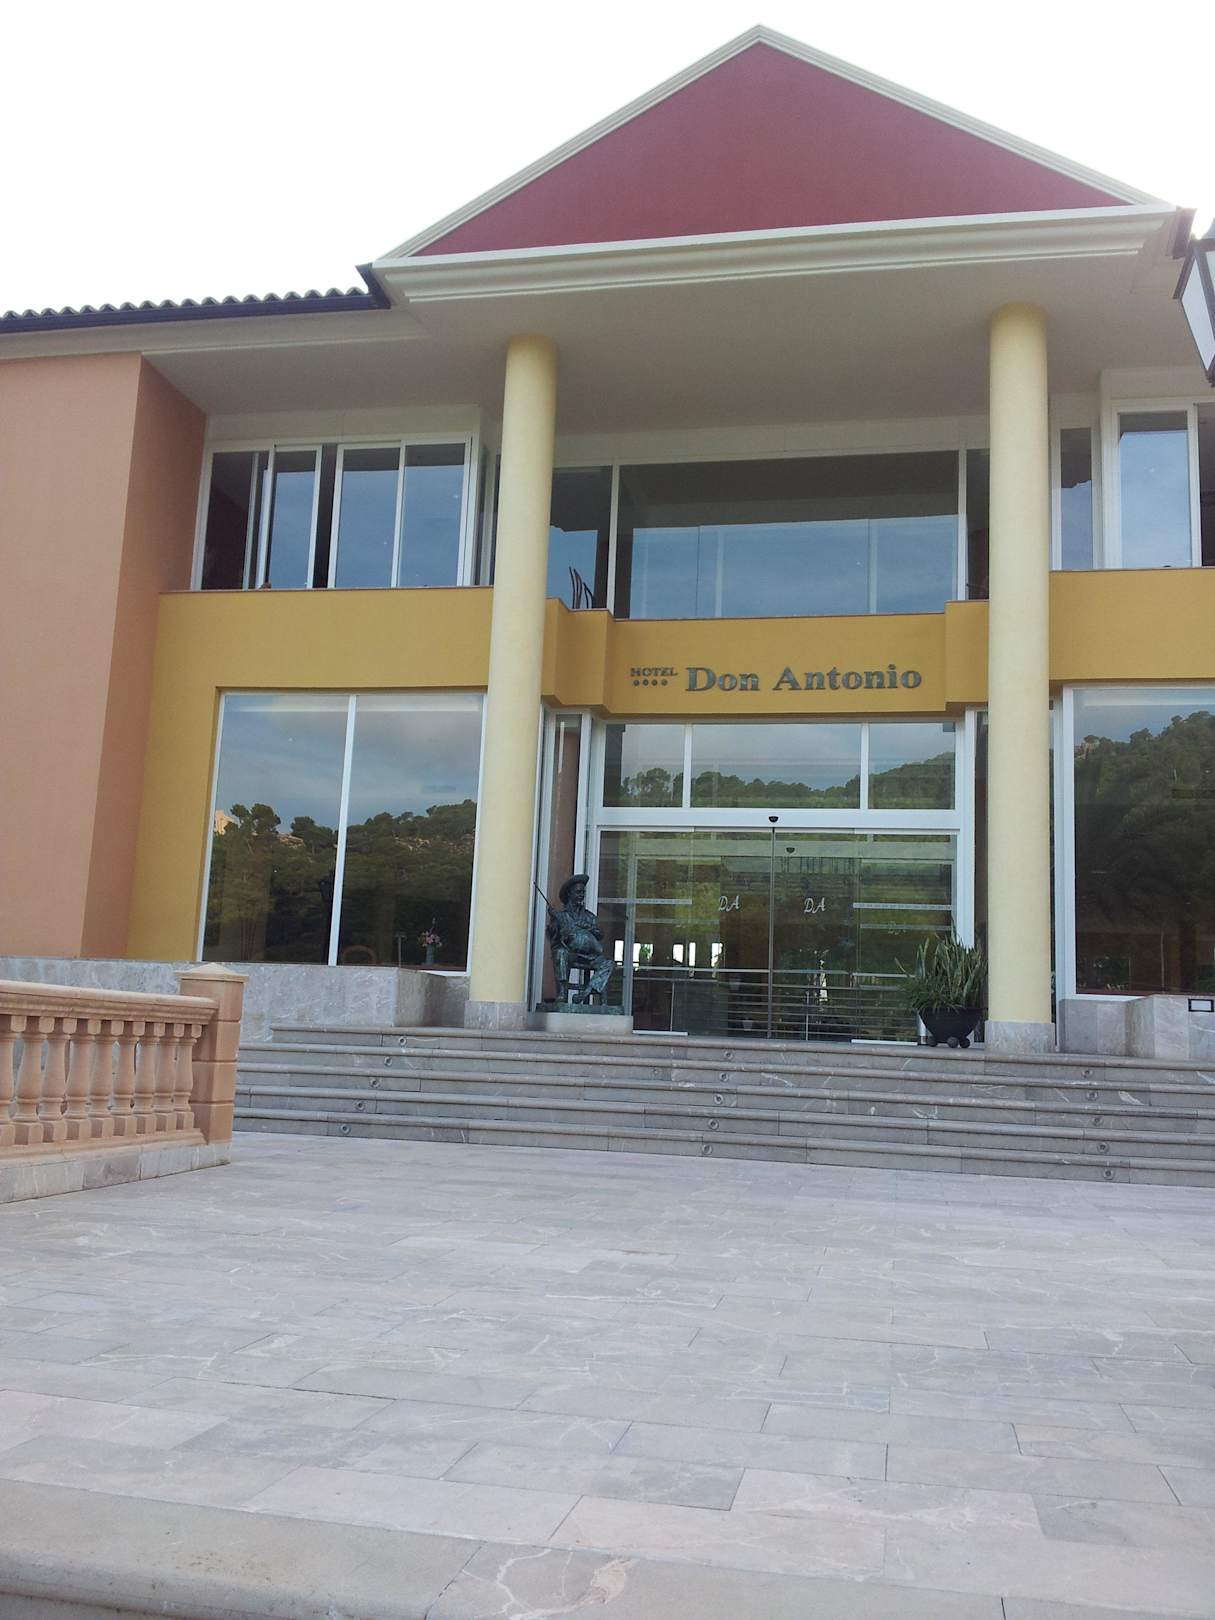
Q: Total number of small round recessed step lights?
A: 15